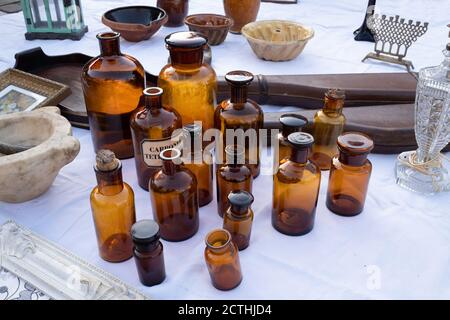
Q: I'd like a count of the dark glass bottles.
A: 15